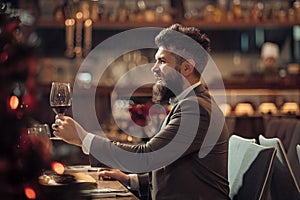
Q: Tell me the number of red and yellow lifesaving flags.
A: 0